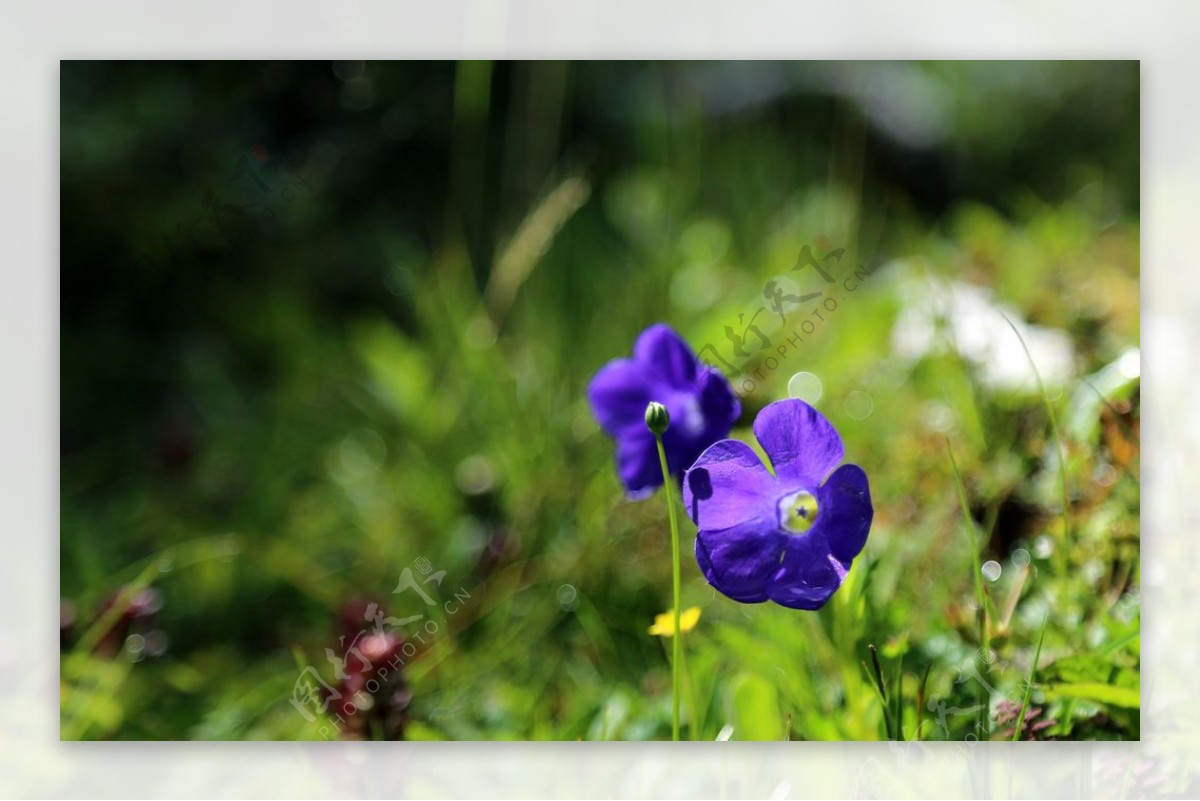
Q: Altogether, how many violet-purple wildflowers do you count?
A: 2